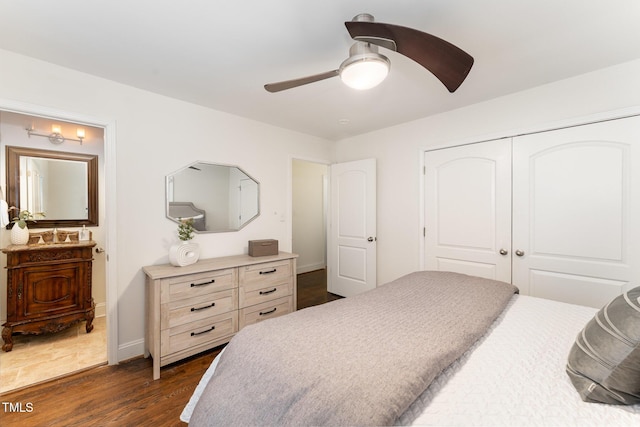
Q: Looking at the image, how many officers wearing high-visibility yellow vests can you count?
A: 0